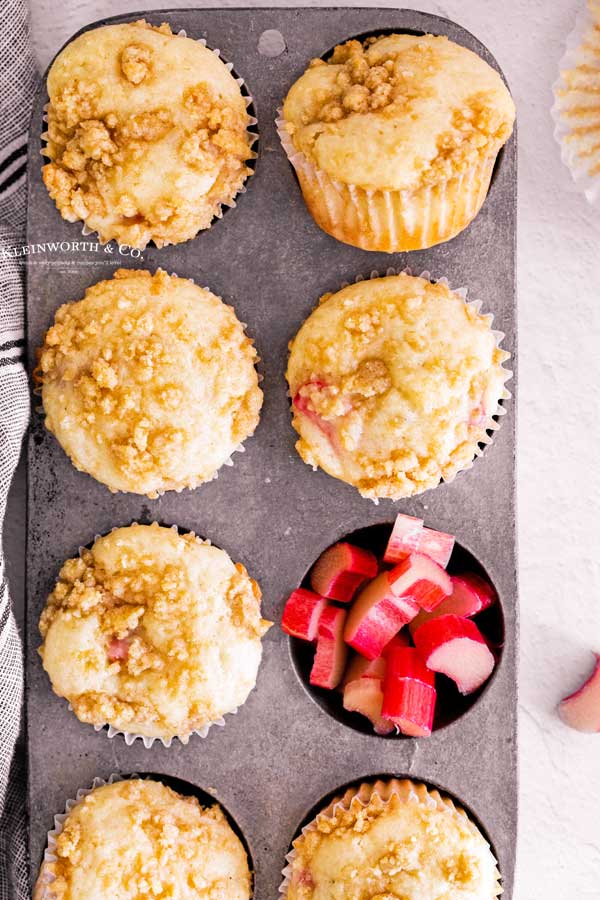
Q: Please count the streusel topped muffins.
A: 7